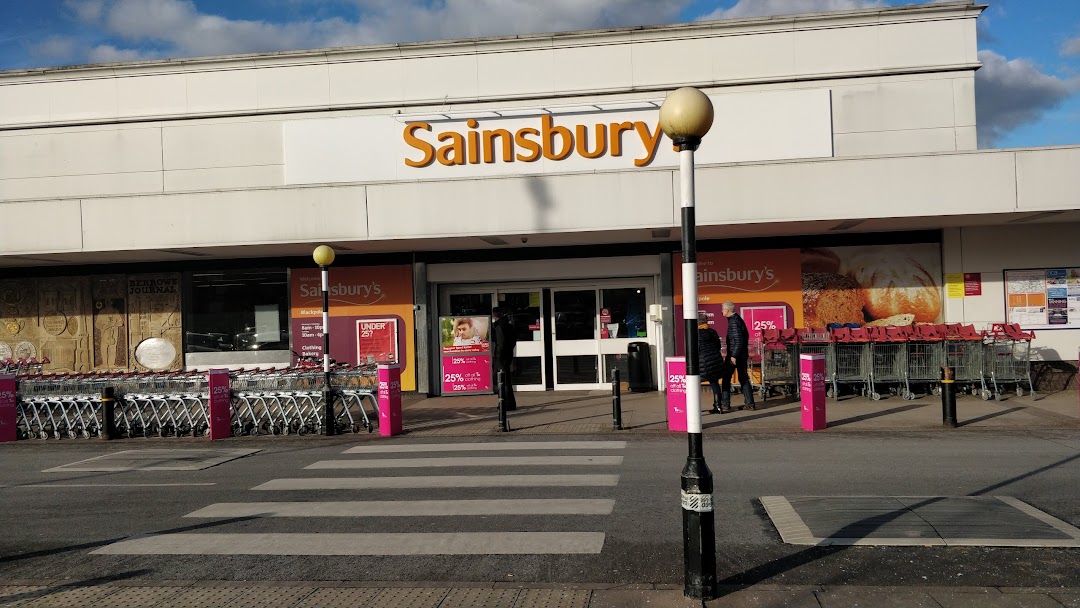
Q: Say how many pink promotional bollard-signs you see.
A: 5